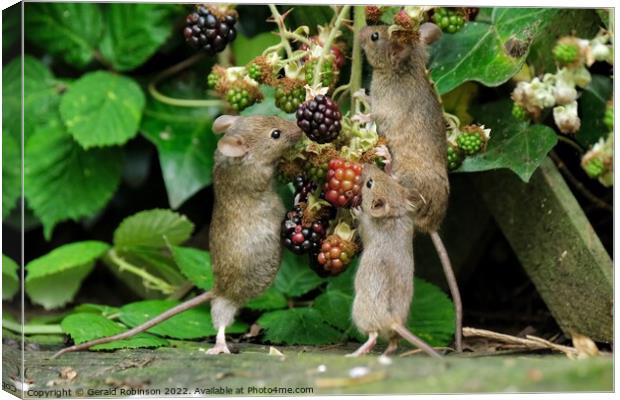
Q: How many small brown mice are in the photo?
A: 3